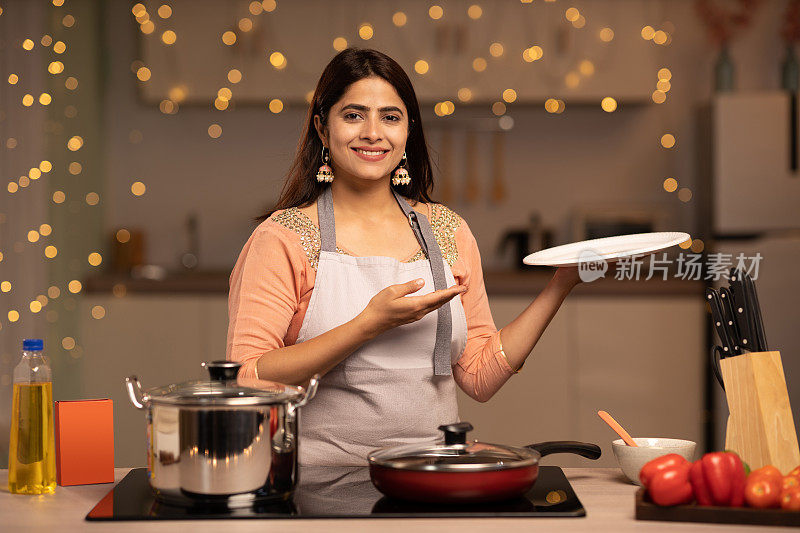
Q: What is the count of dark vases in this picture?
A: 2